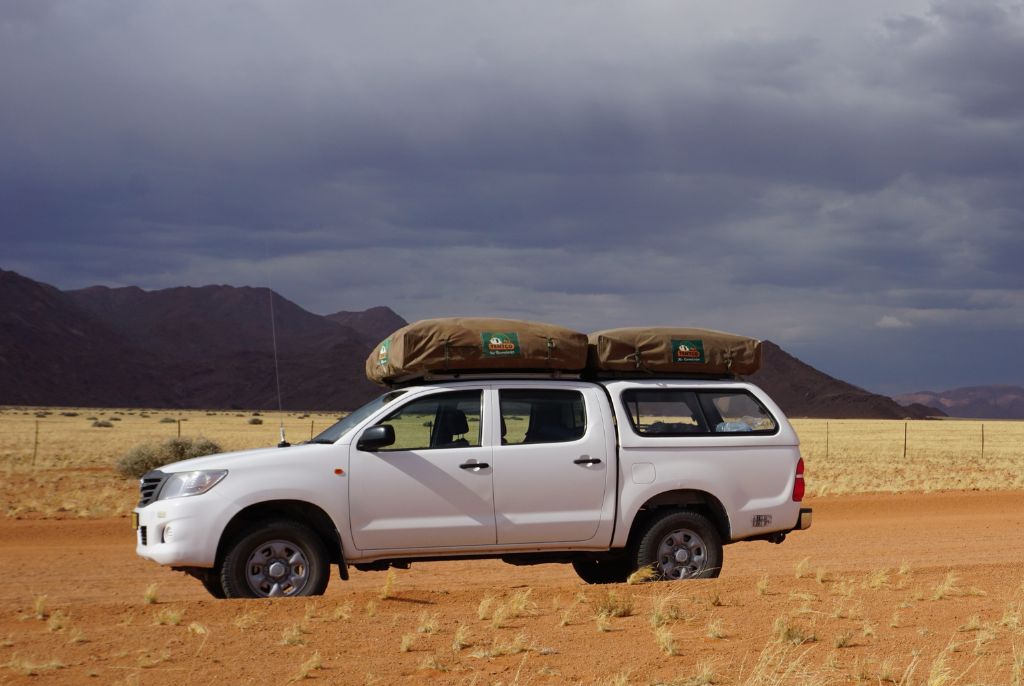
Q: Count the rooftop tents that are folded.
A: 2